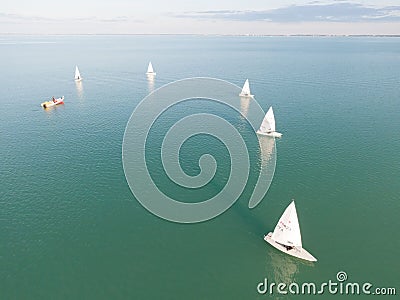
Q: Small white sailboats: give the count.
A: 5